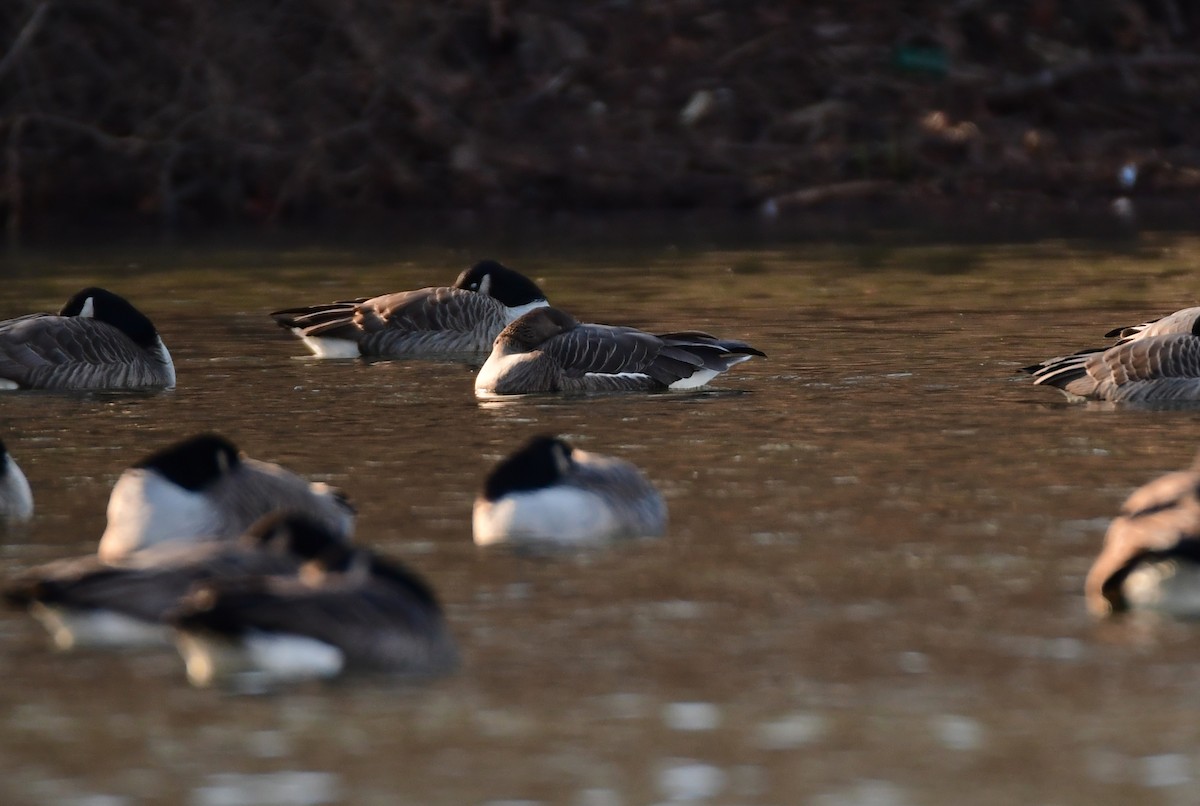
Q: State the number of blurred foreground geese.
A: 6